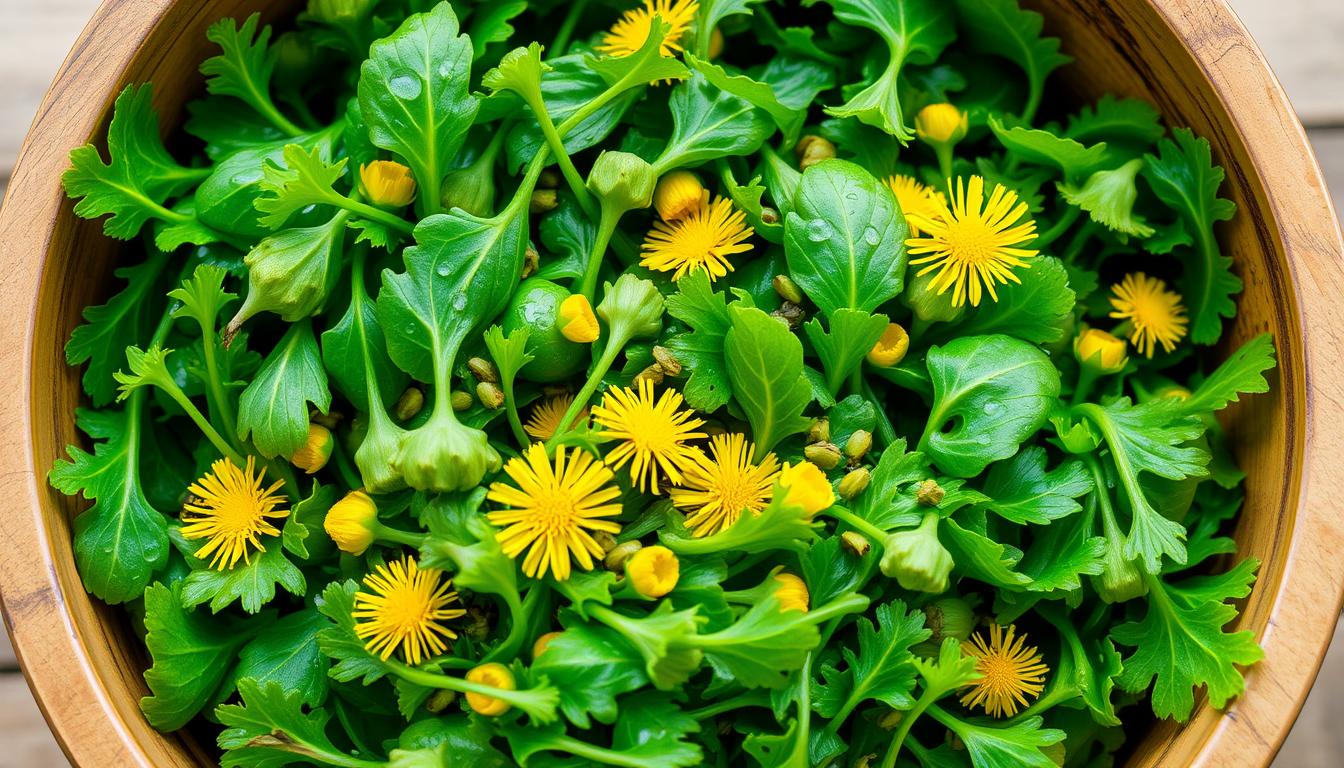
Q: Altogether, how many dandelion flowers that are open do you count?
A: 12